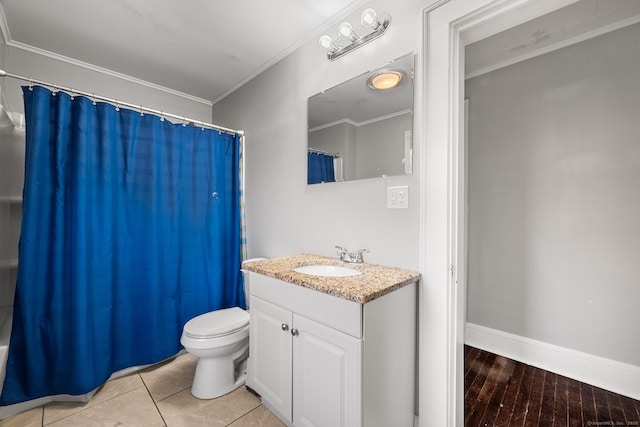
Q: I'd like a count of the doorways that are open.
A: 1